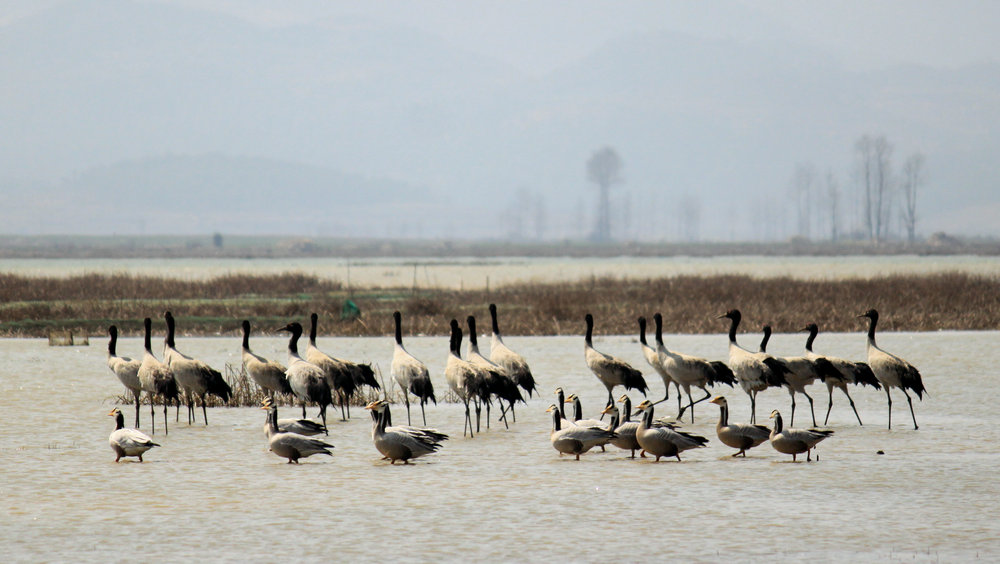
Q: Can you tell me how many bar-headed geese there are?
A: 14